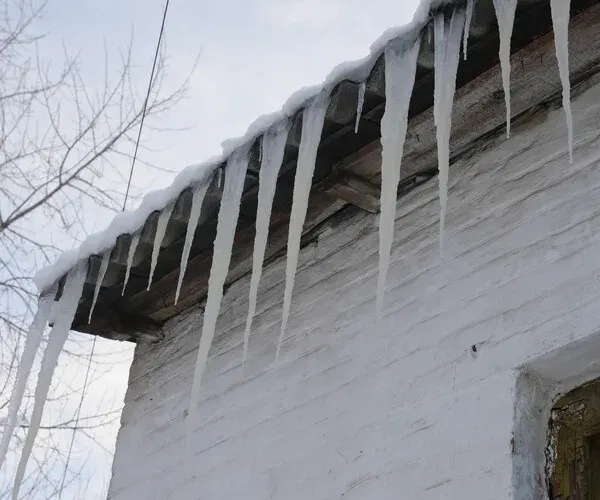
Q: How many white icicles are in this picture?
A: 15